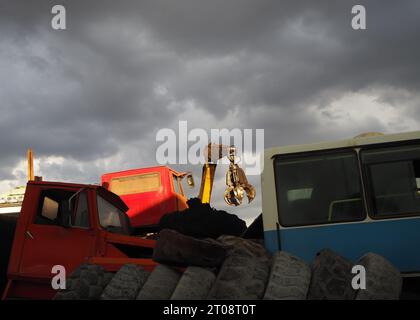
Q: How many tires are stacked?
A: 8